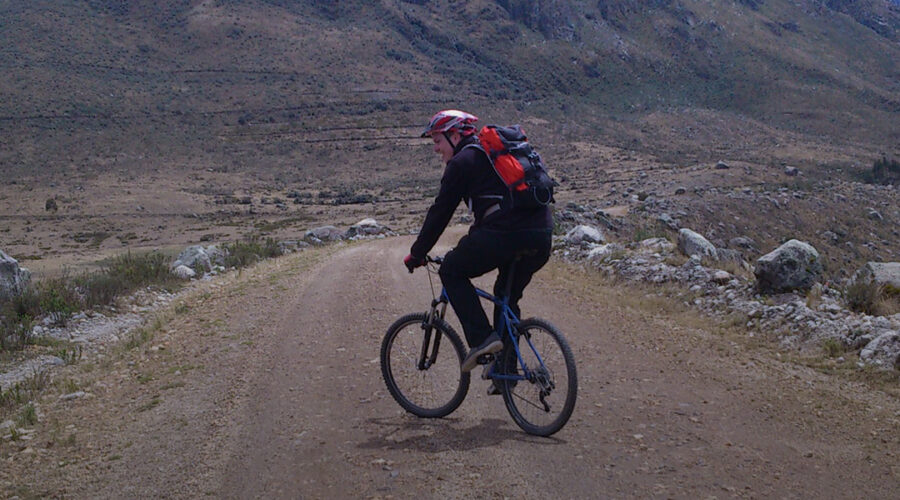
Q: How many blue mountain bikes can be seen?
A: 1